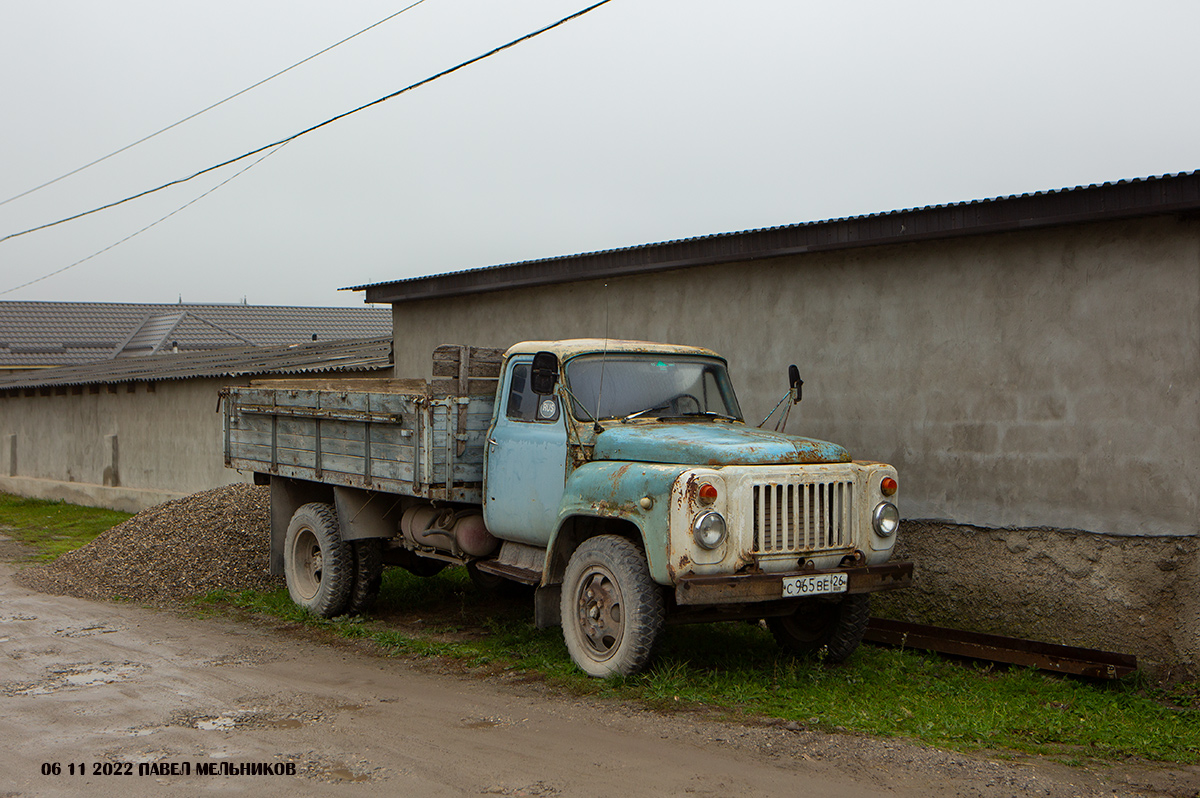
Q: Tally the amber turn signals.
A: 2